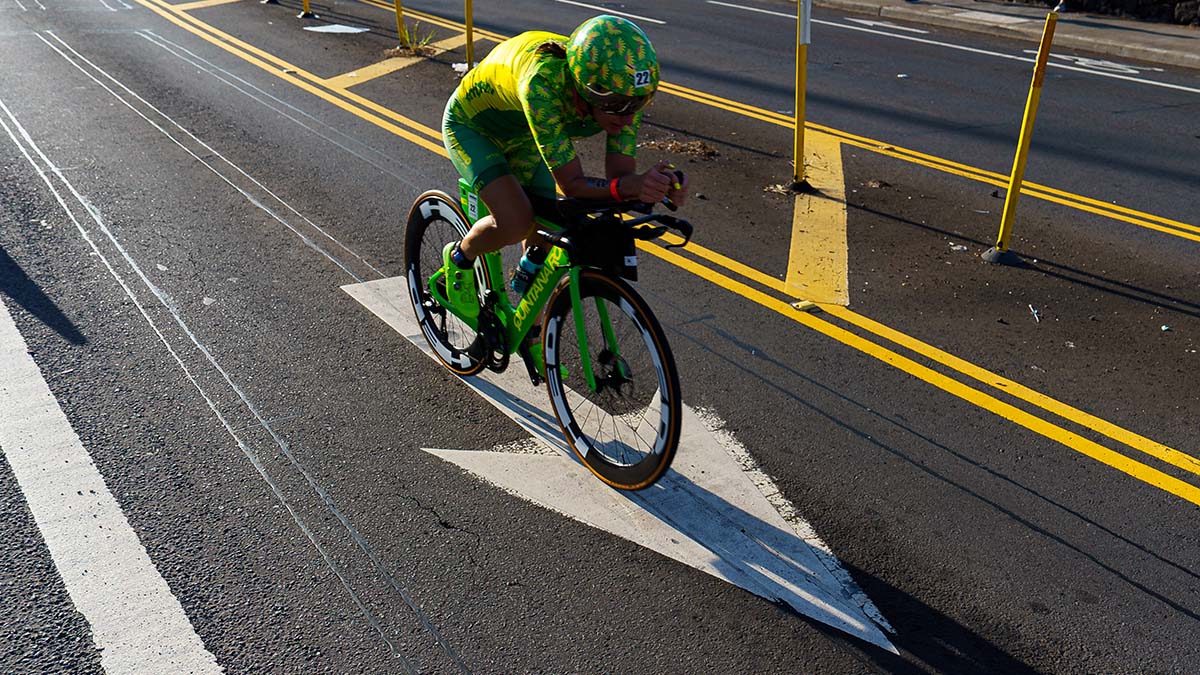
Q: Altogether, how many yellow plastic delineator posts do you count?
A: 5